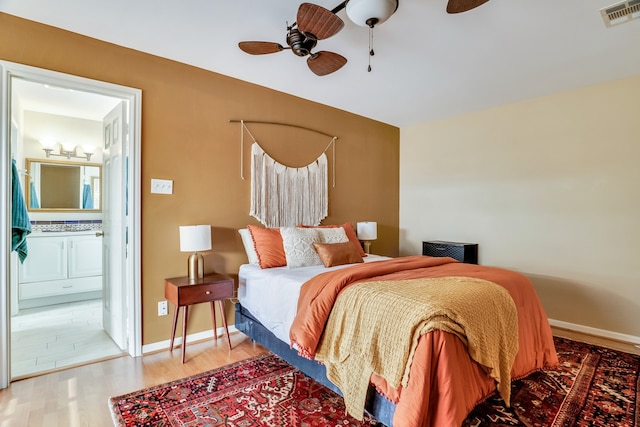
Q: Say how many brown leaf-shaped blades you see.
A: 4